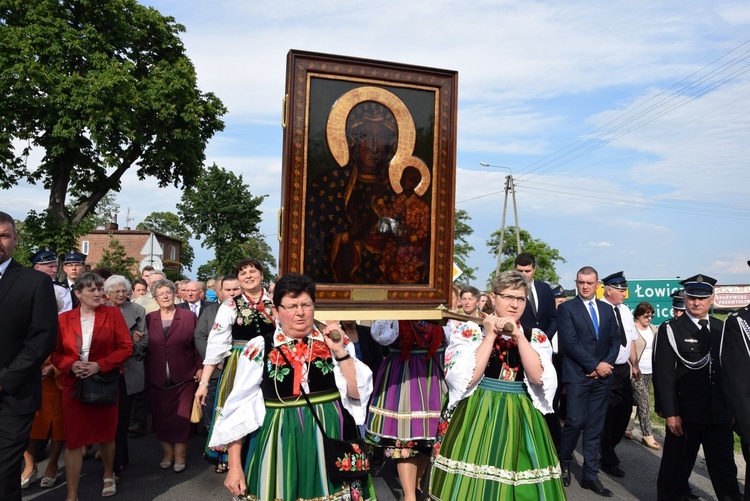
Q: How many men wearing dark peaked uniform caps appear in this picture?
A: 6